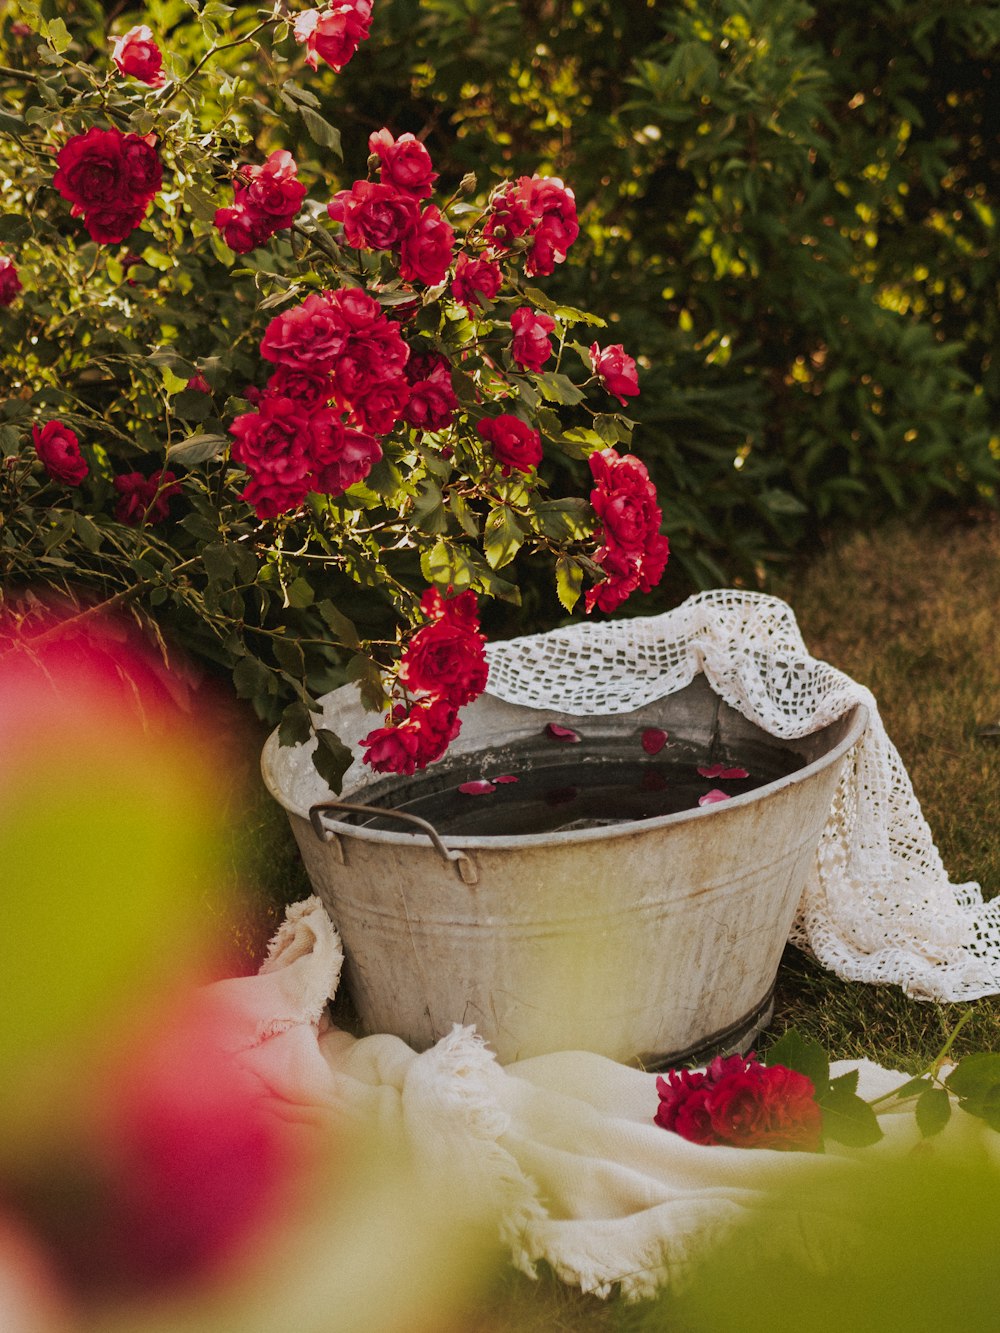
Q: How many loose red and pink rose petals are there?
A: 7